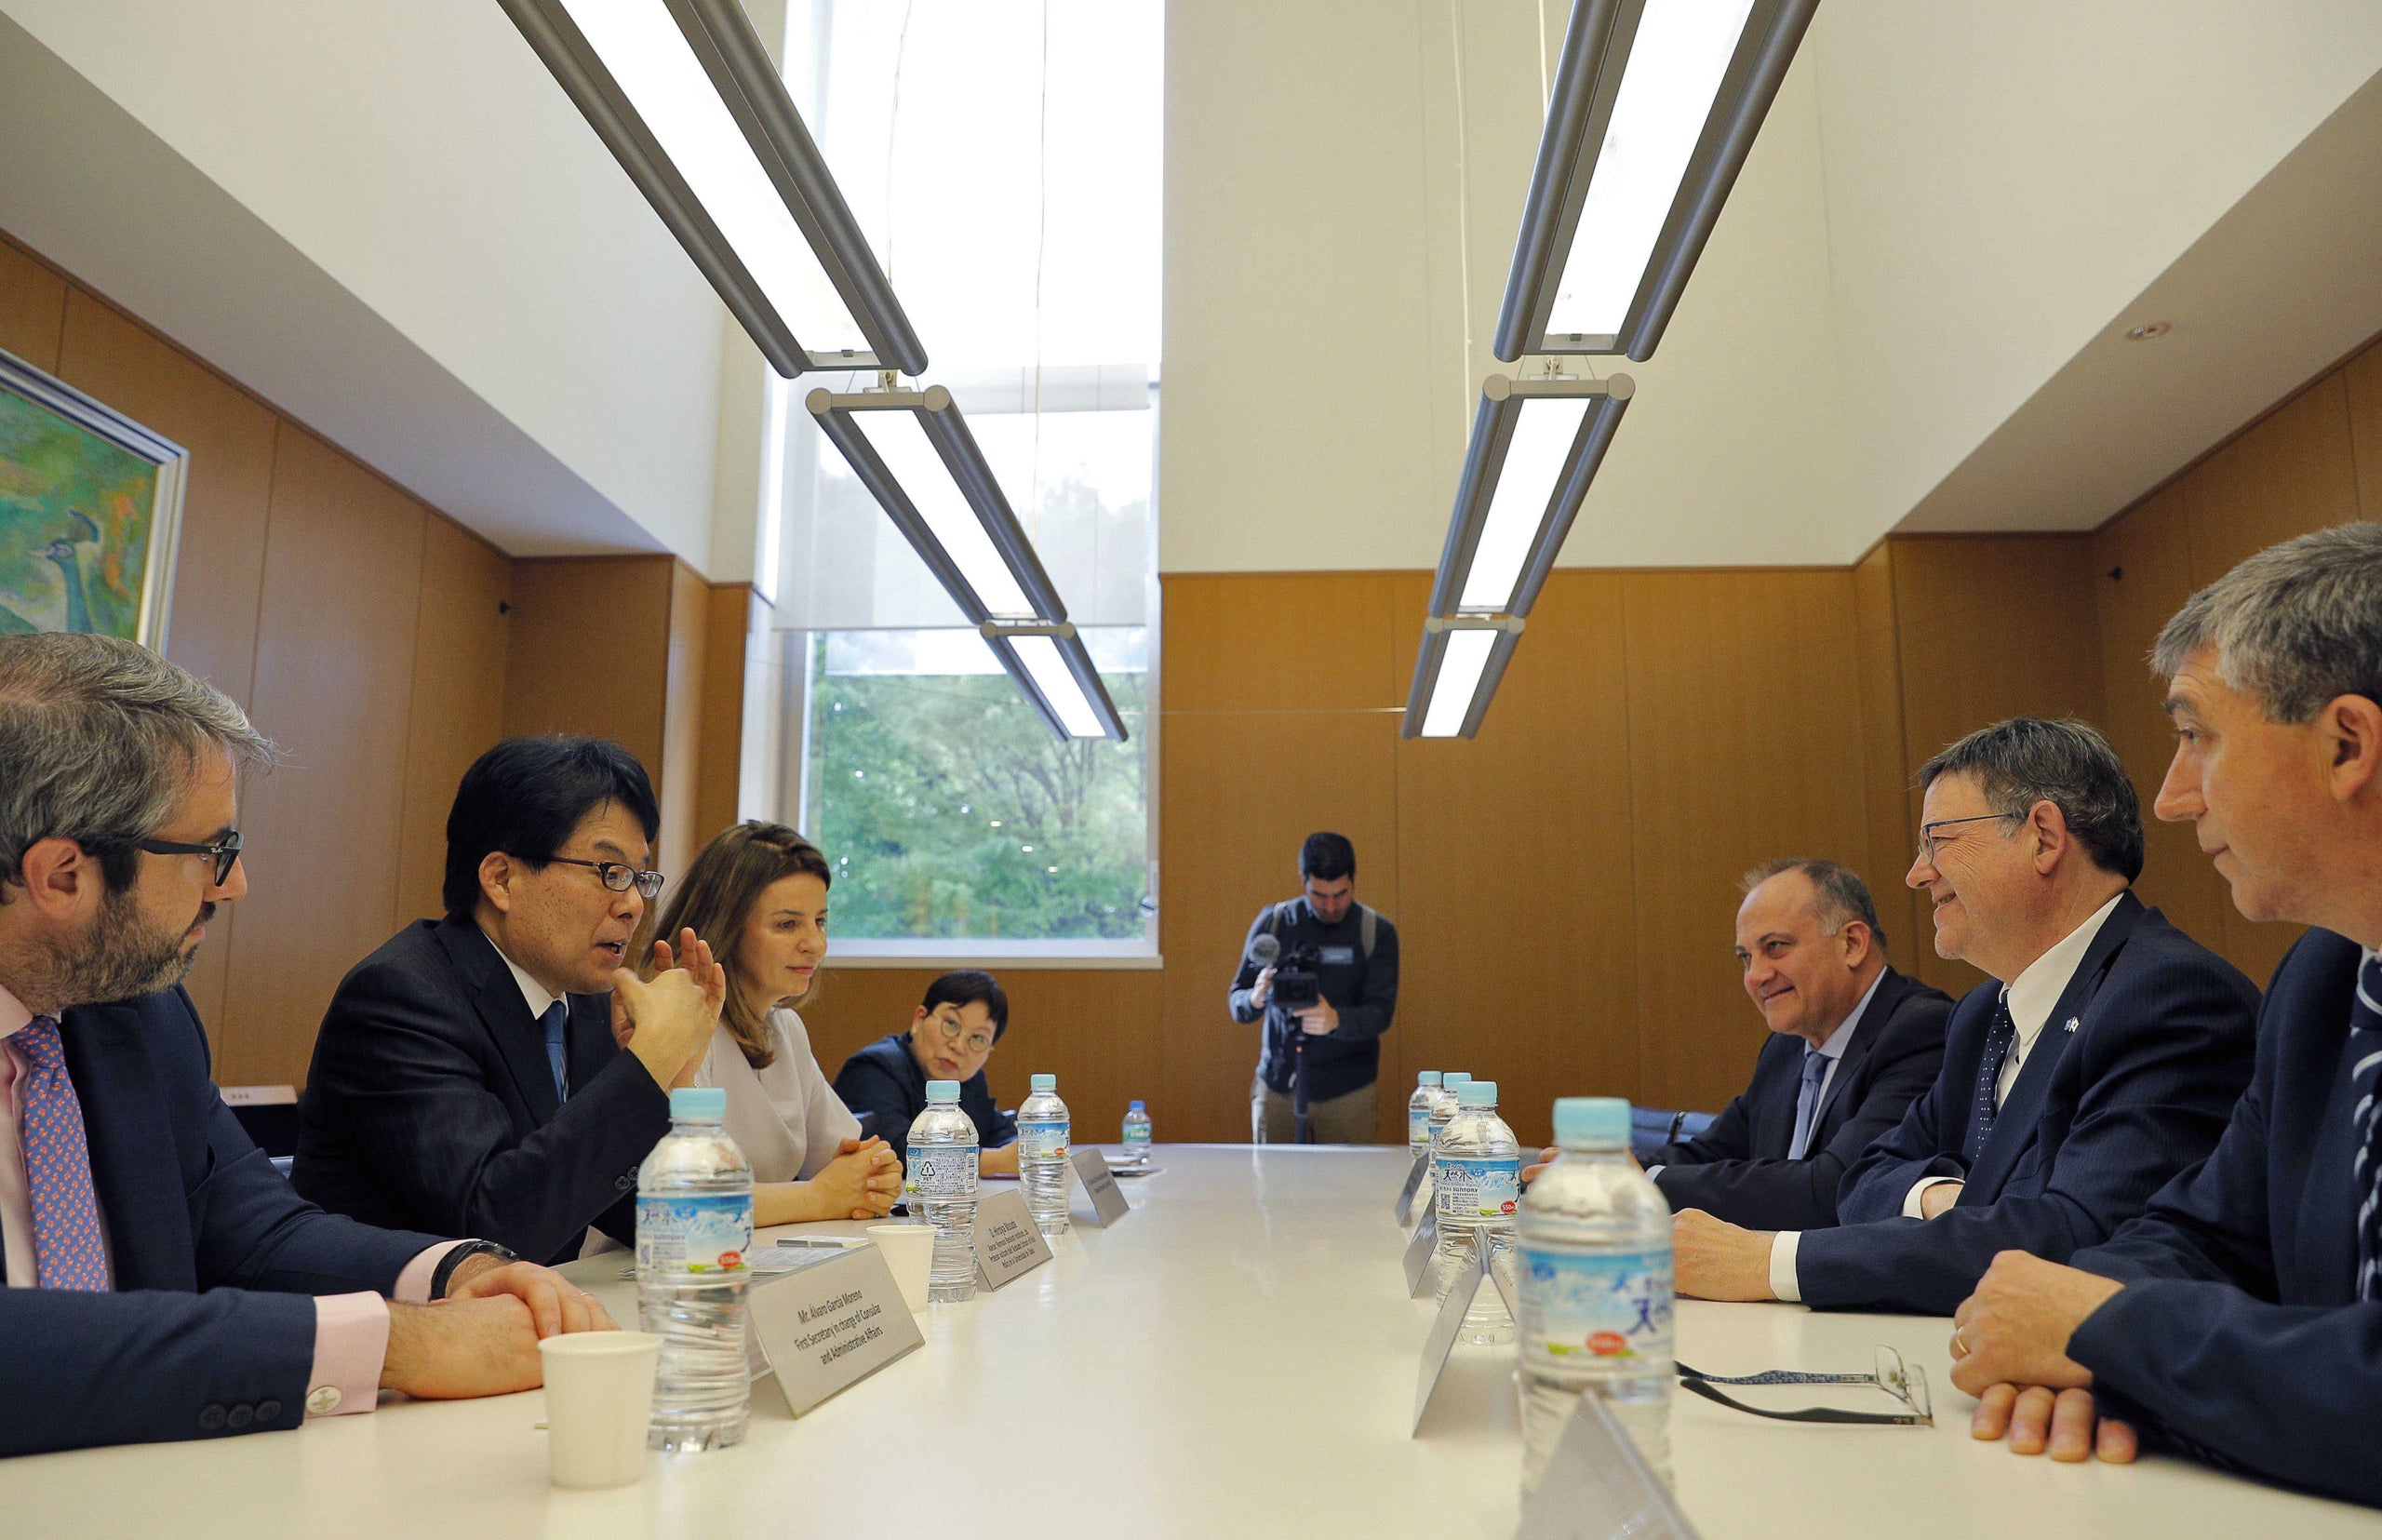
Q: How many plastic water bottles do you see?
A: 8